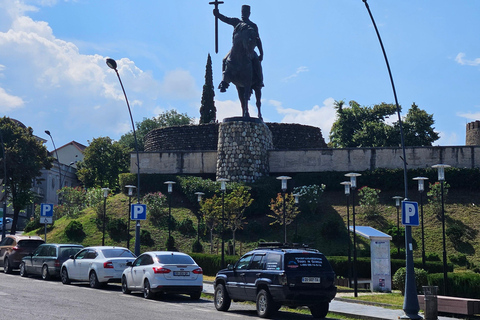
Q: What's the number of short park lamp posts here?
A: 12